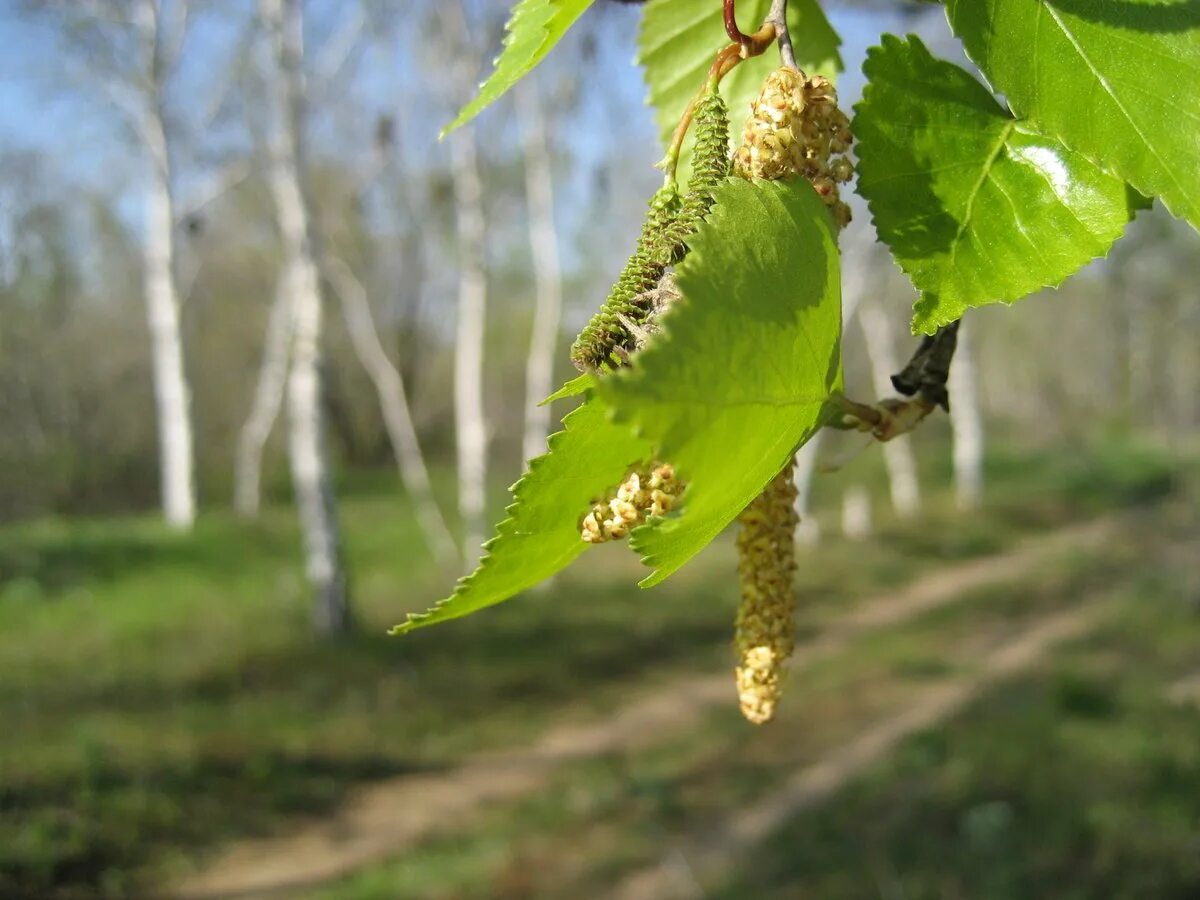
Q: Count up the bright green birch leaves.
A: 6